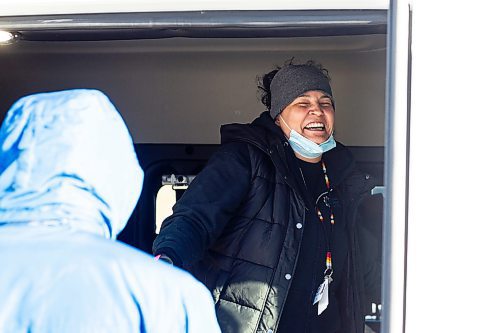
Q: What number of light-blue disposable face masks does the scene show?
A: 1